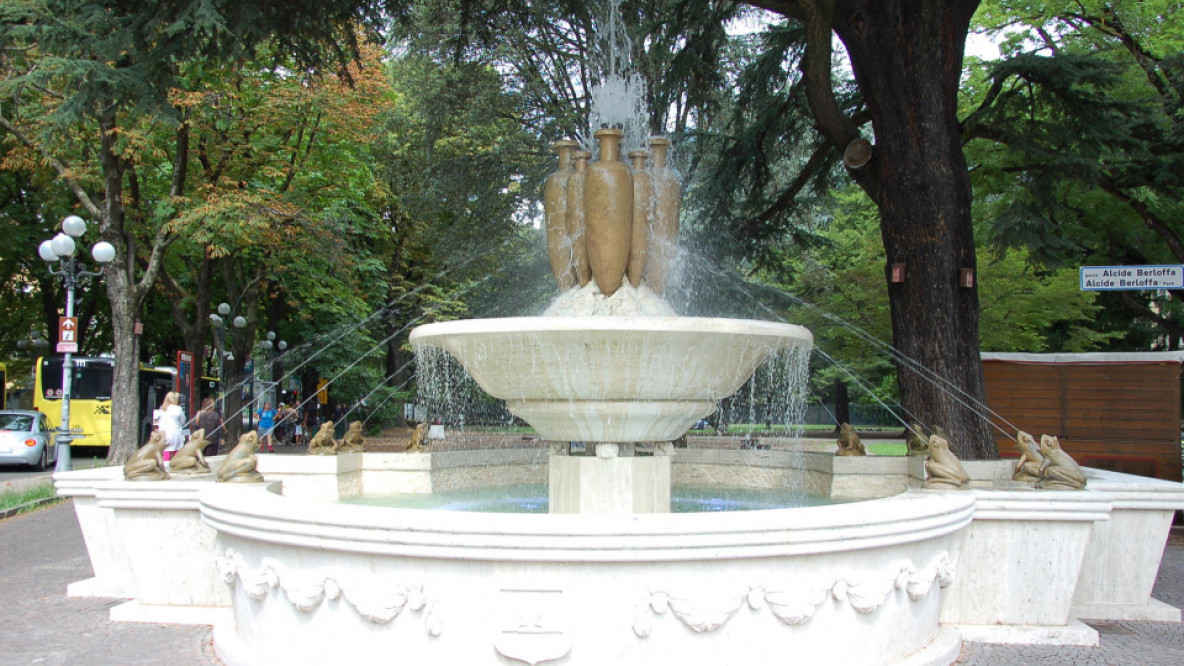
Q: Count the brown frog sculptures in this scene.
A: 12